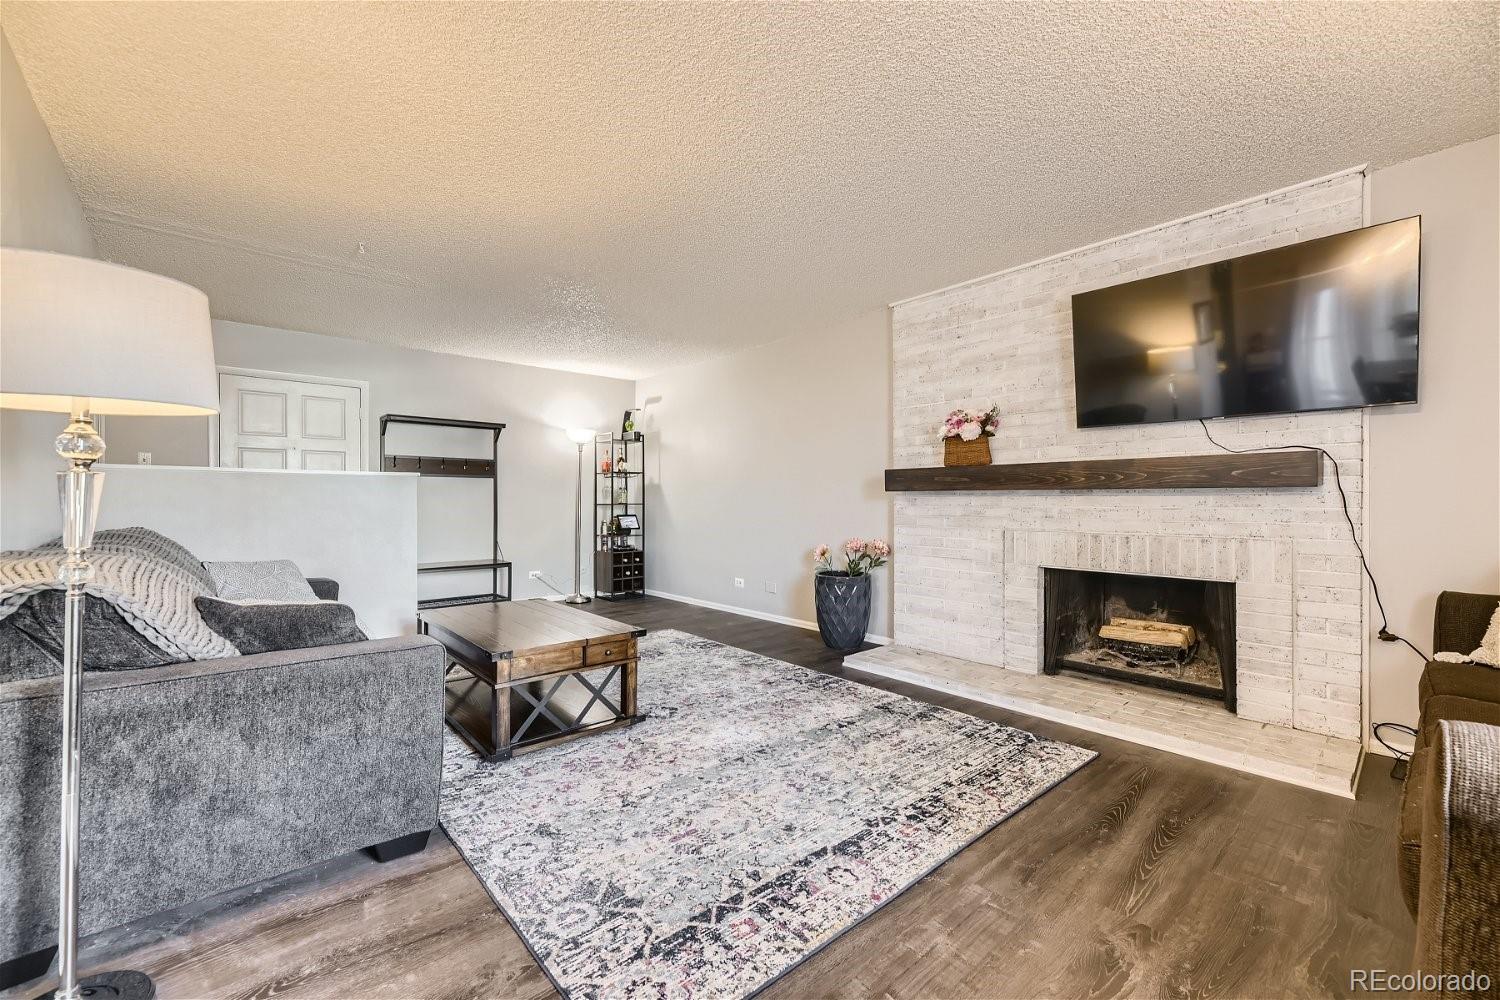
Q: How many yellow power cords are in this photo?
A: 0